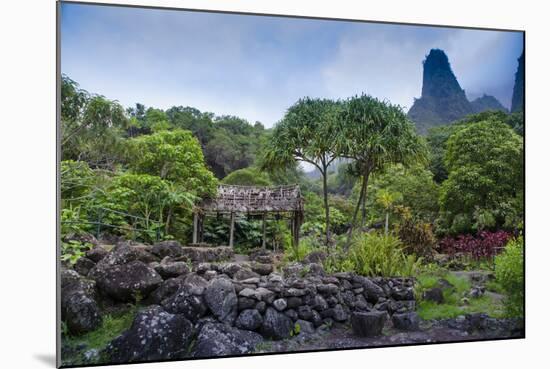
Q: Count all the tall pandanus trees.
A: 2